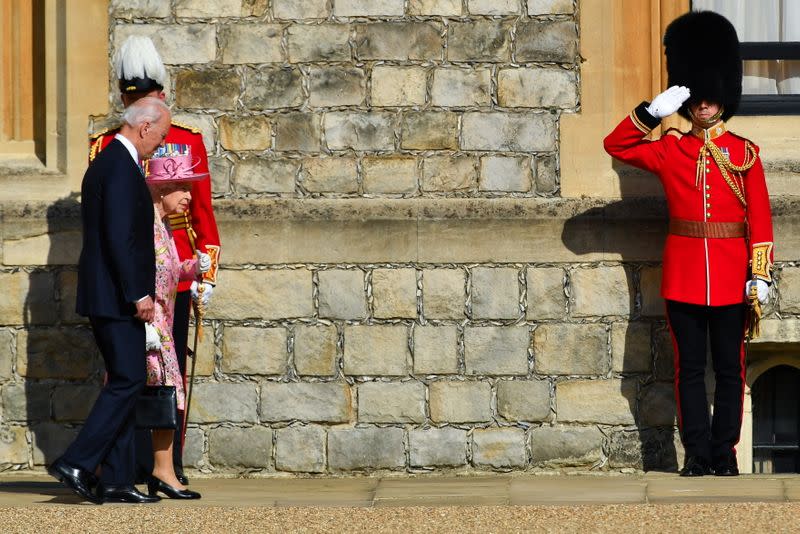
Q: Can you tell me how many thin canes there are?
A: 1